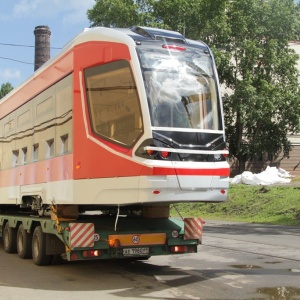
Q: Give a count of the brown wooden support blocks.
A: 2